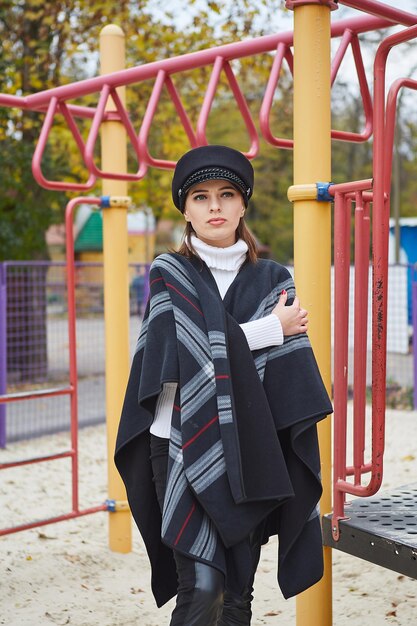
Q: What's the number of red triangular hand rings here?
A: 6